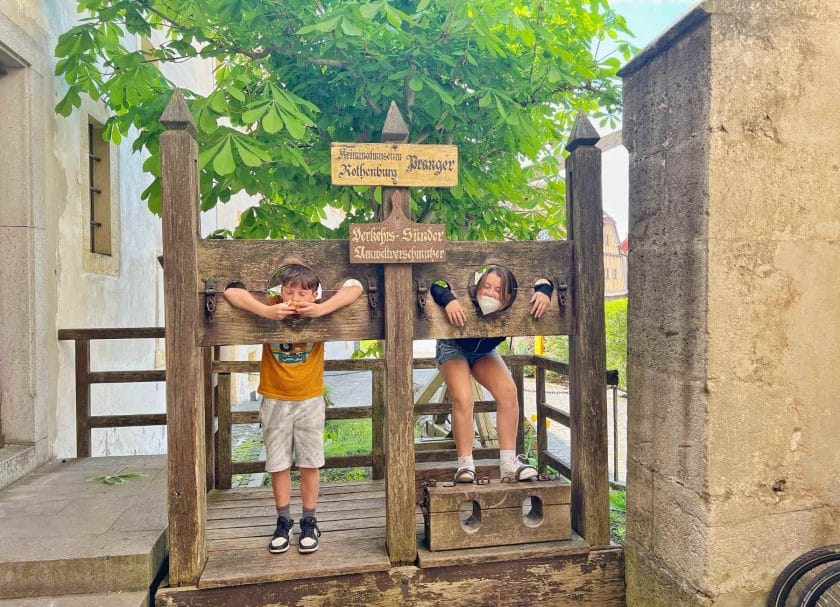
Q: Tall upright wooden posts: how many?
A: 3